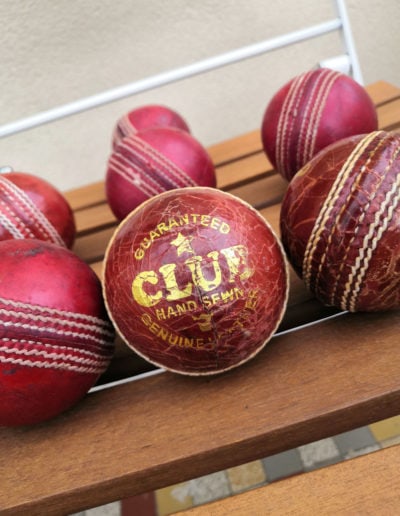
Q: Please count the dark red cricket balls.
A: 2